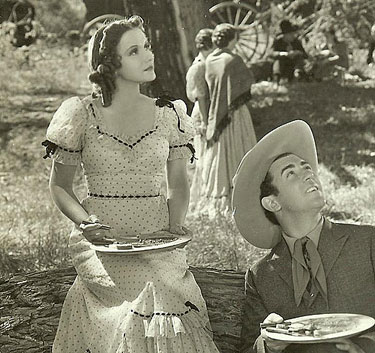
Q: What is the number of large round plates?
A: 2